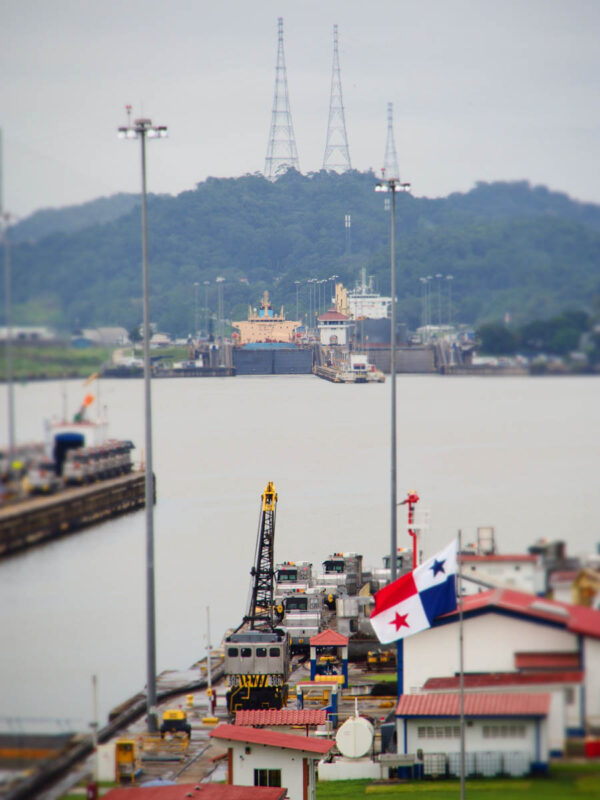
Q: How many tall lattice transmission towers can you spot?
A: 3